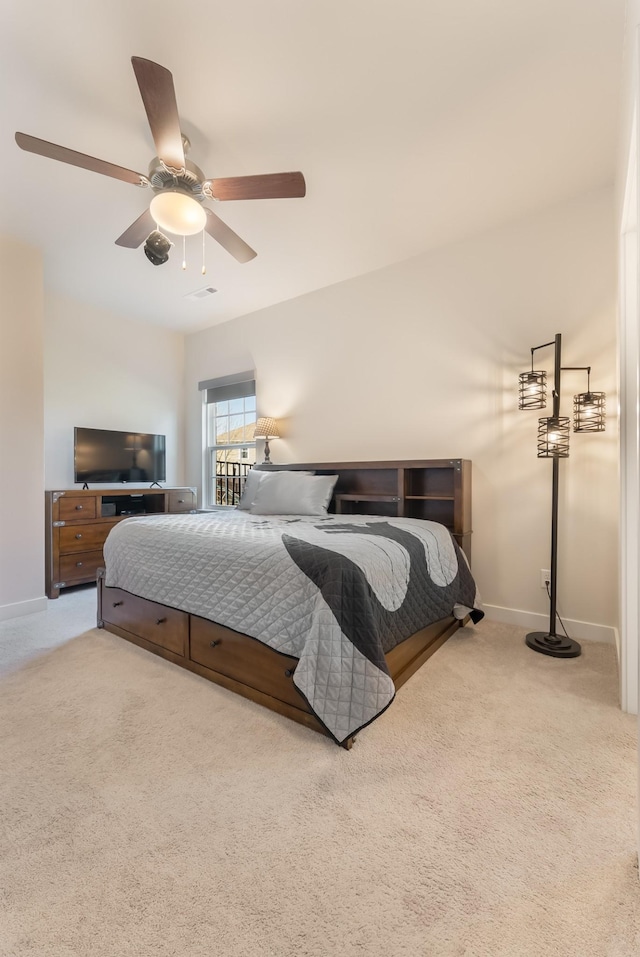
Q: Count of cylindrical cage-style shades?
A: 3